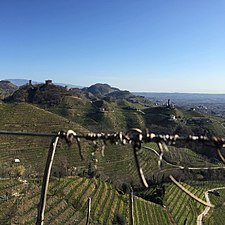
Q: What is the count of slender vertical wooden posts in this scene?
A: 3